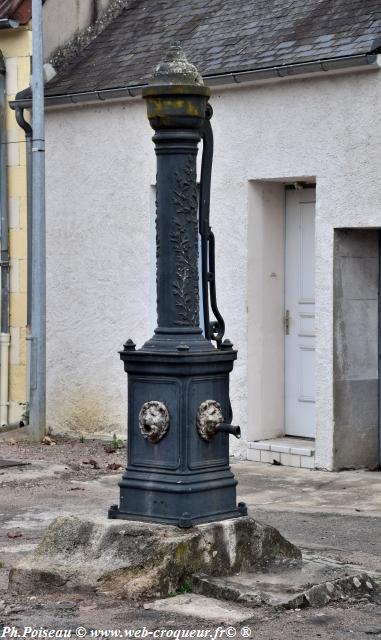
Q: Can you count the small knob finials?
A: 3